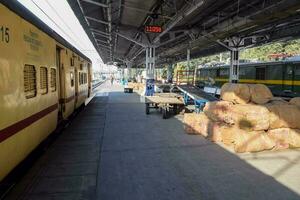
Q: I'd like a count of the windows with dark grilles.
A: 3